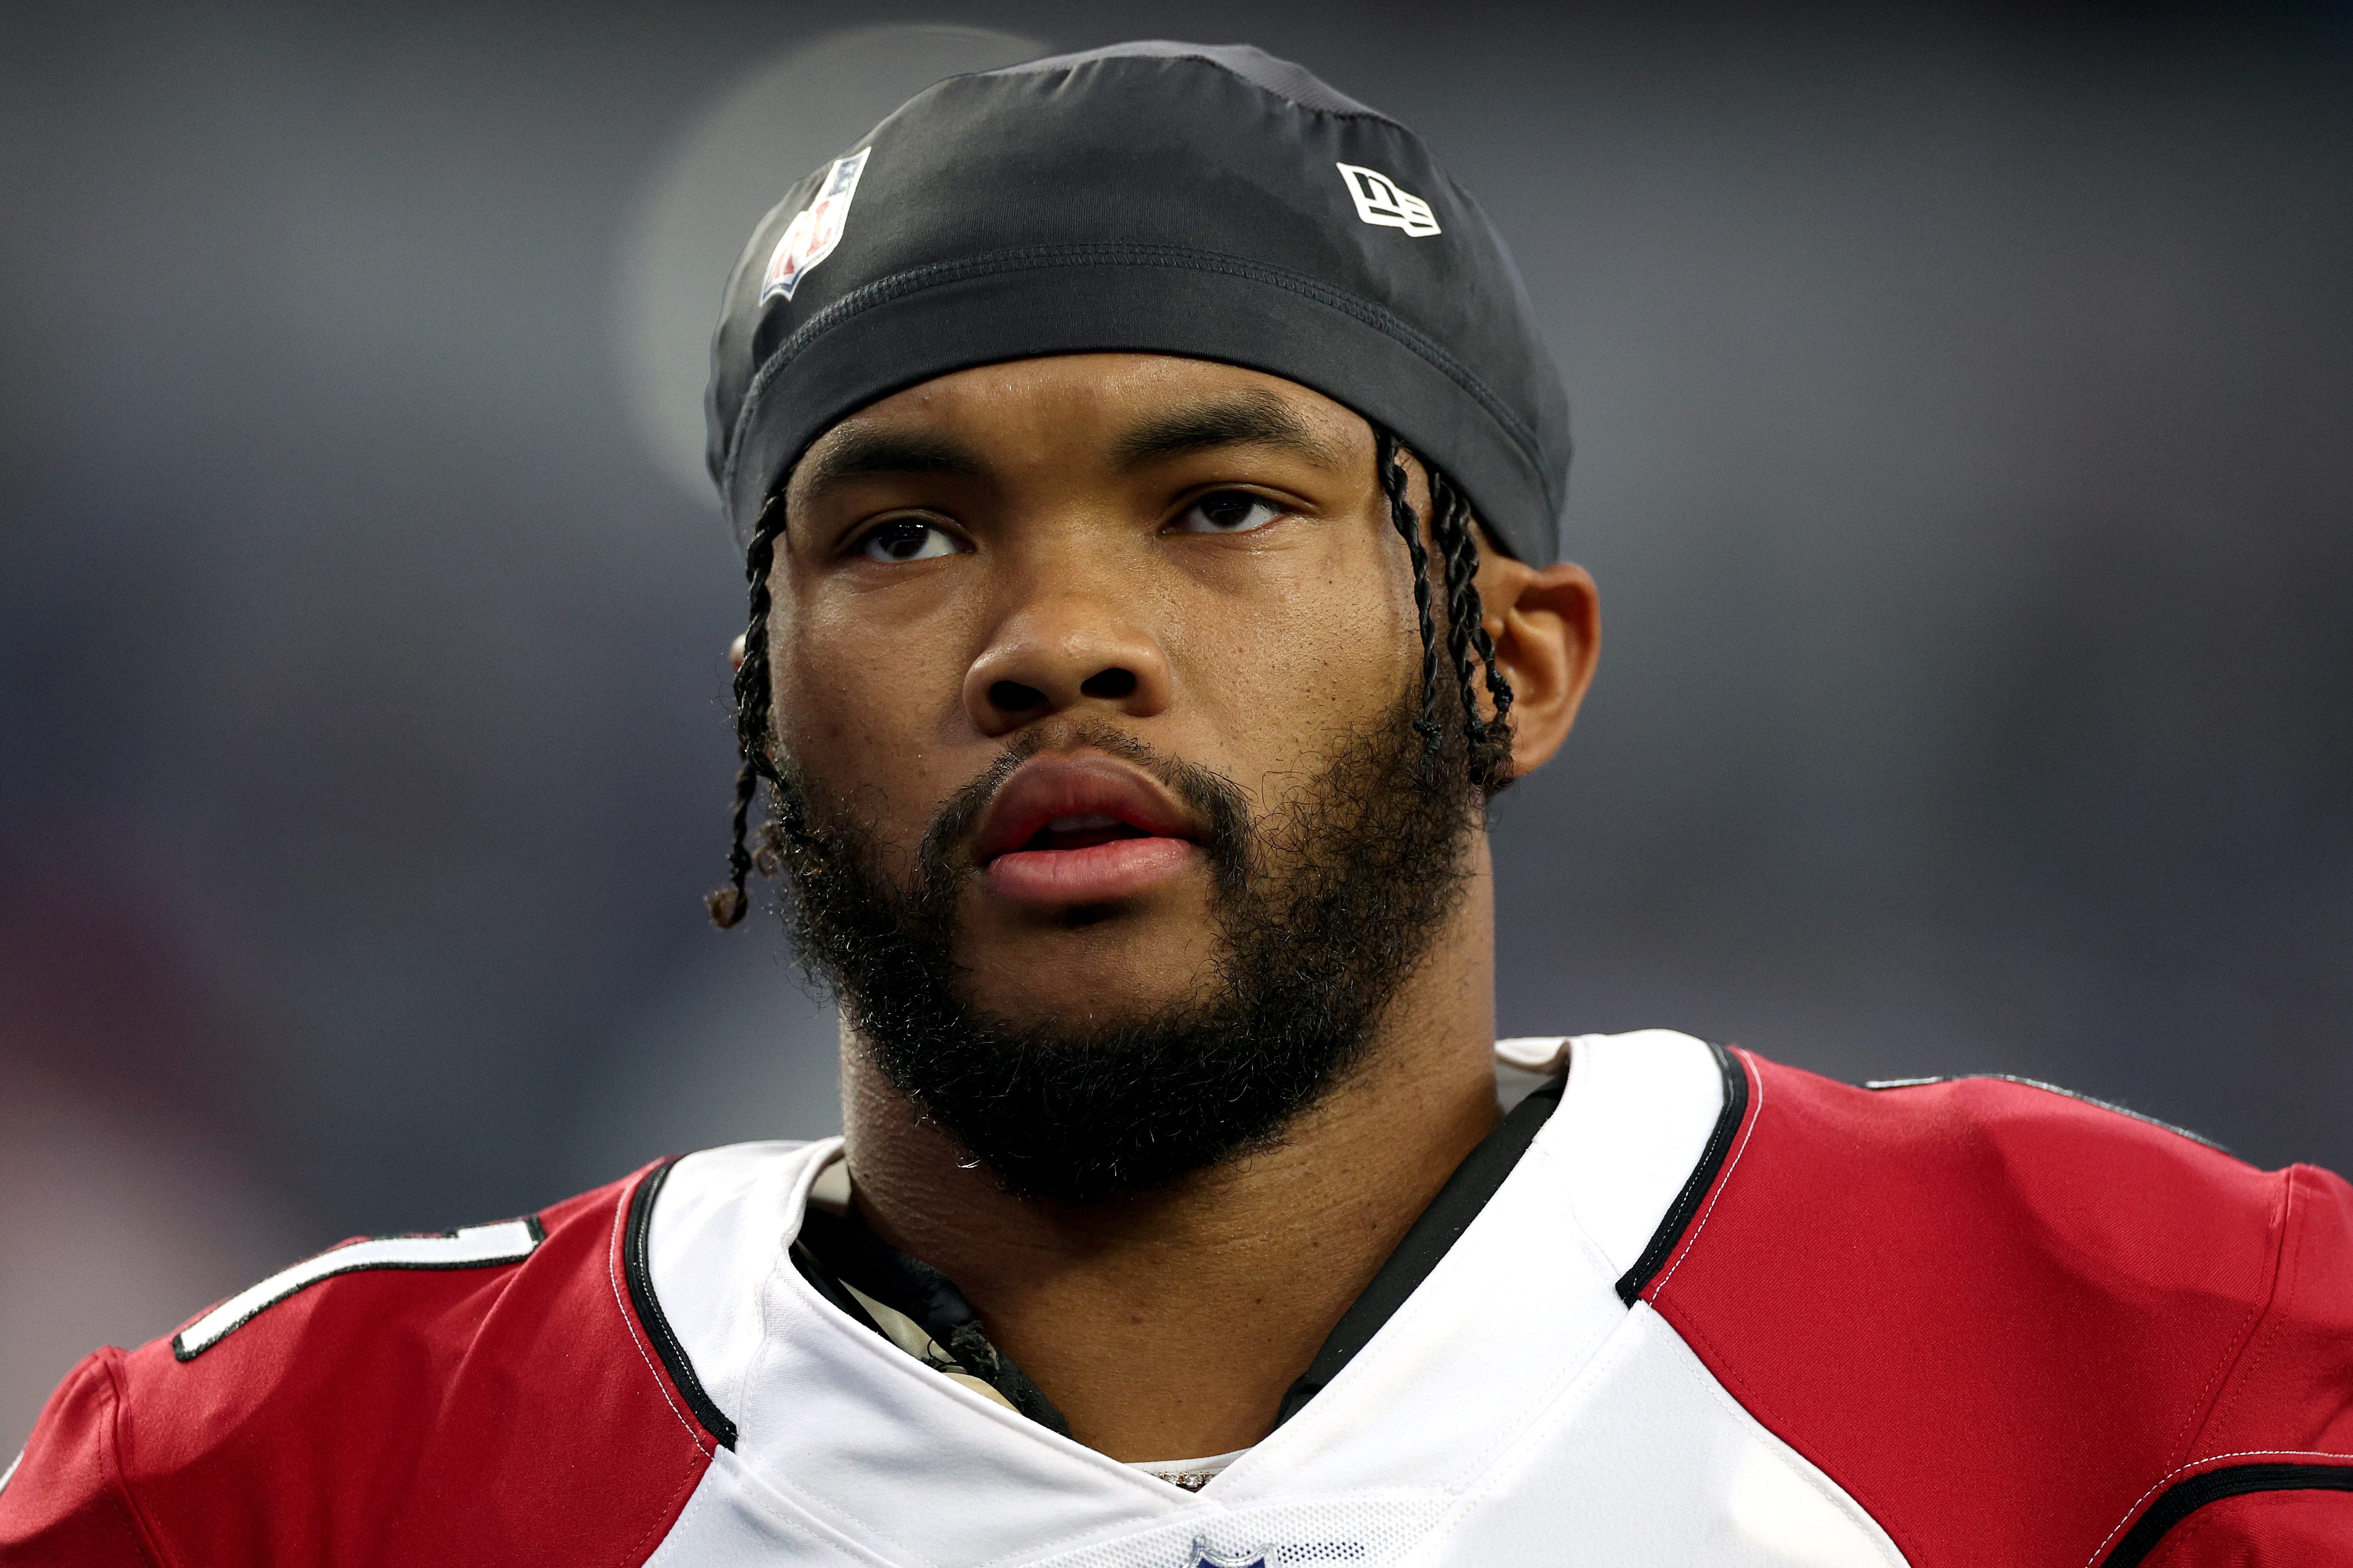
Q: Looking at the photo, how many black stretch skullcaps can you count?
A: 1